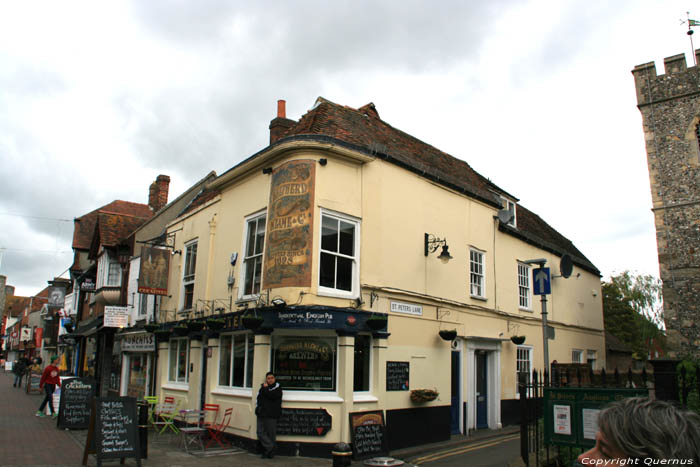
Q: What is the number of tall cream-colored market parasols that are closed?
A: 0